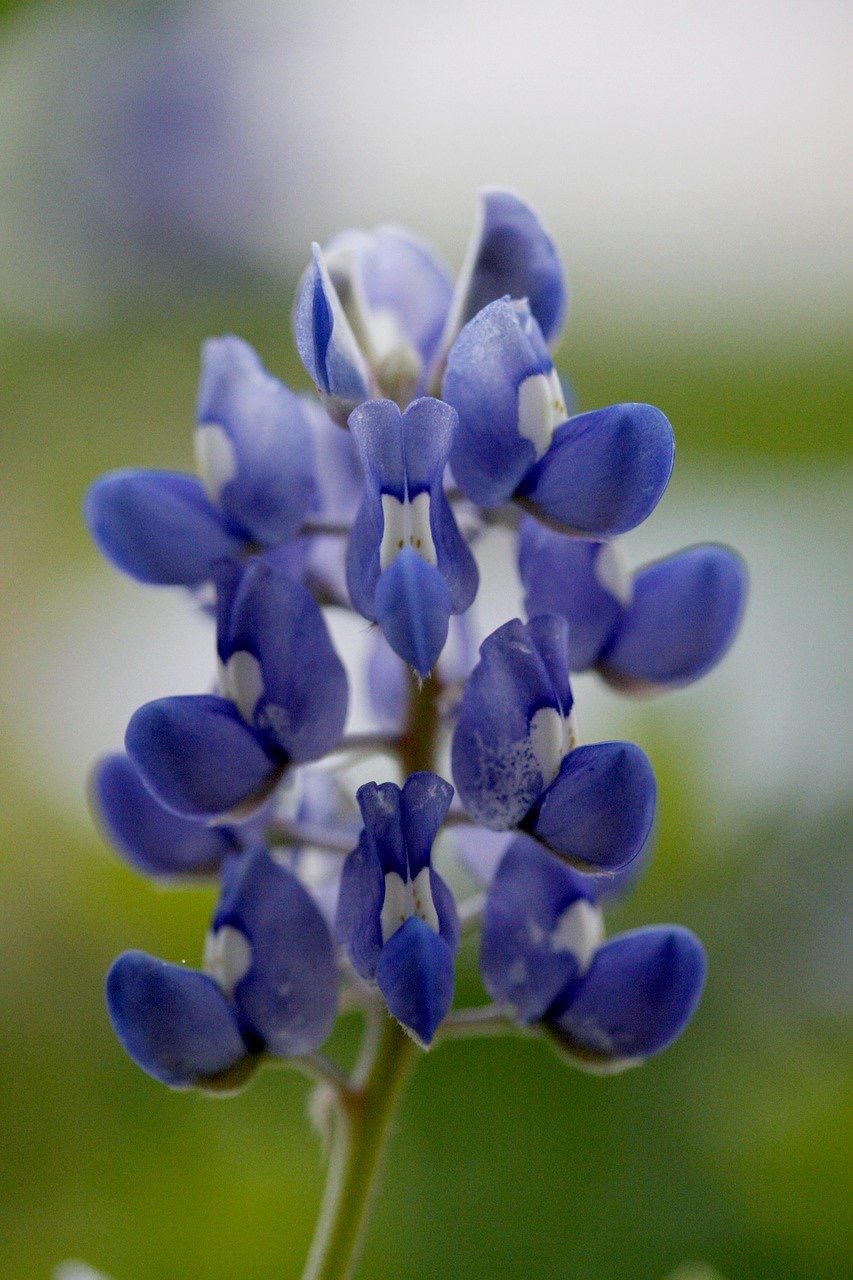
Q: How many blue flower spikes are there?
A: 1